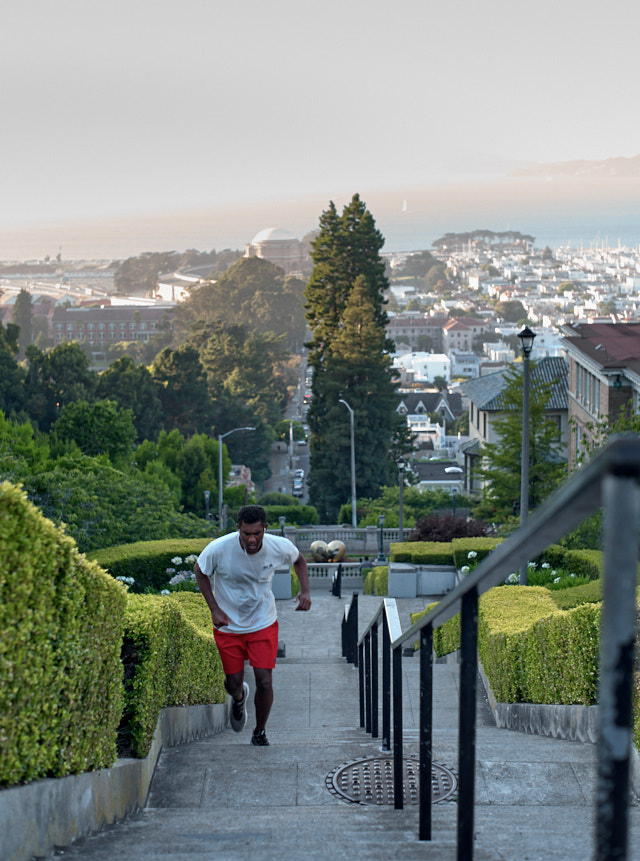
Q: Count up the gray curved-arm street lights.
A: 2